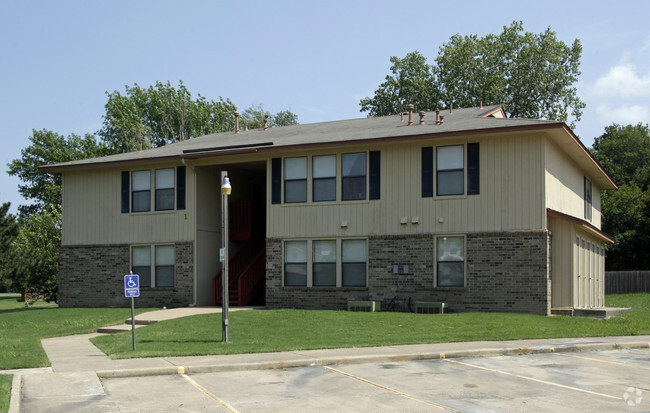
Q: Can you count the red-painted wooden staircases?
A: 1